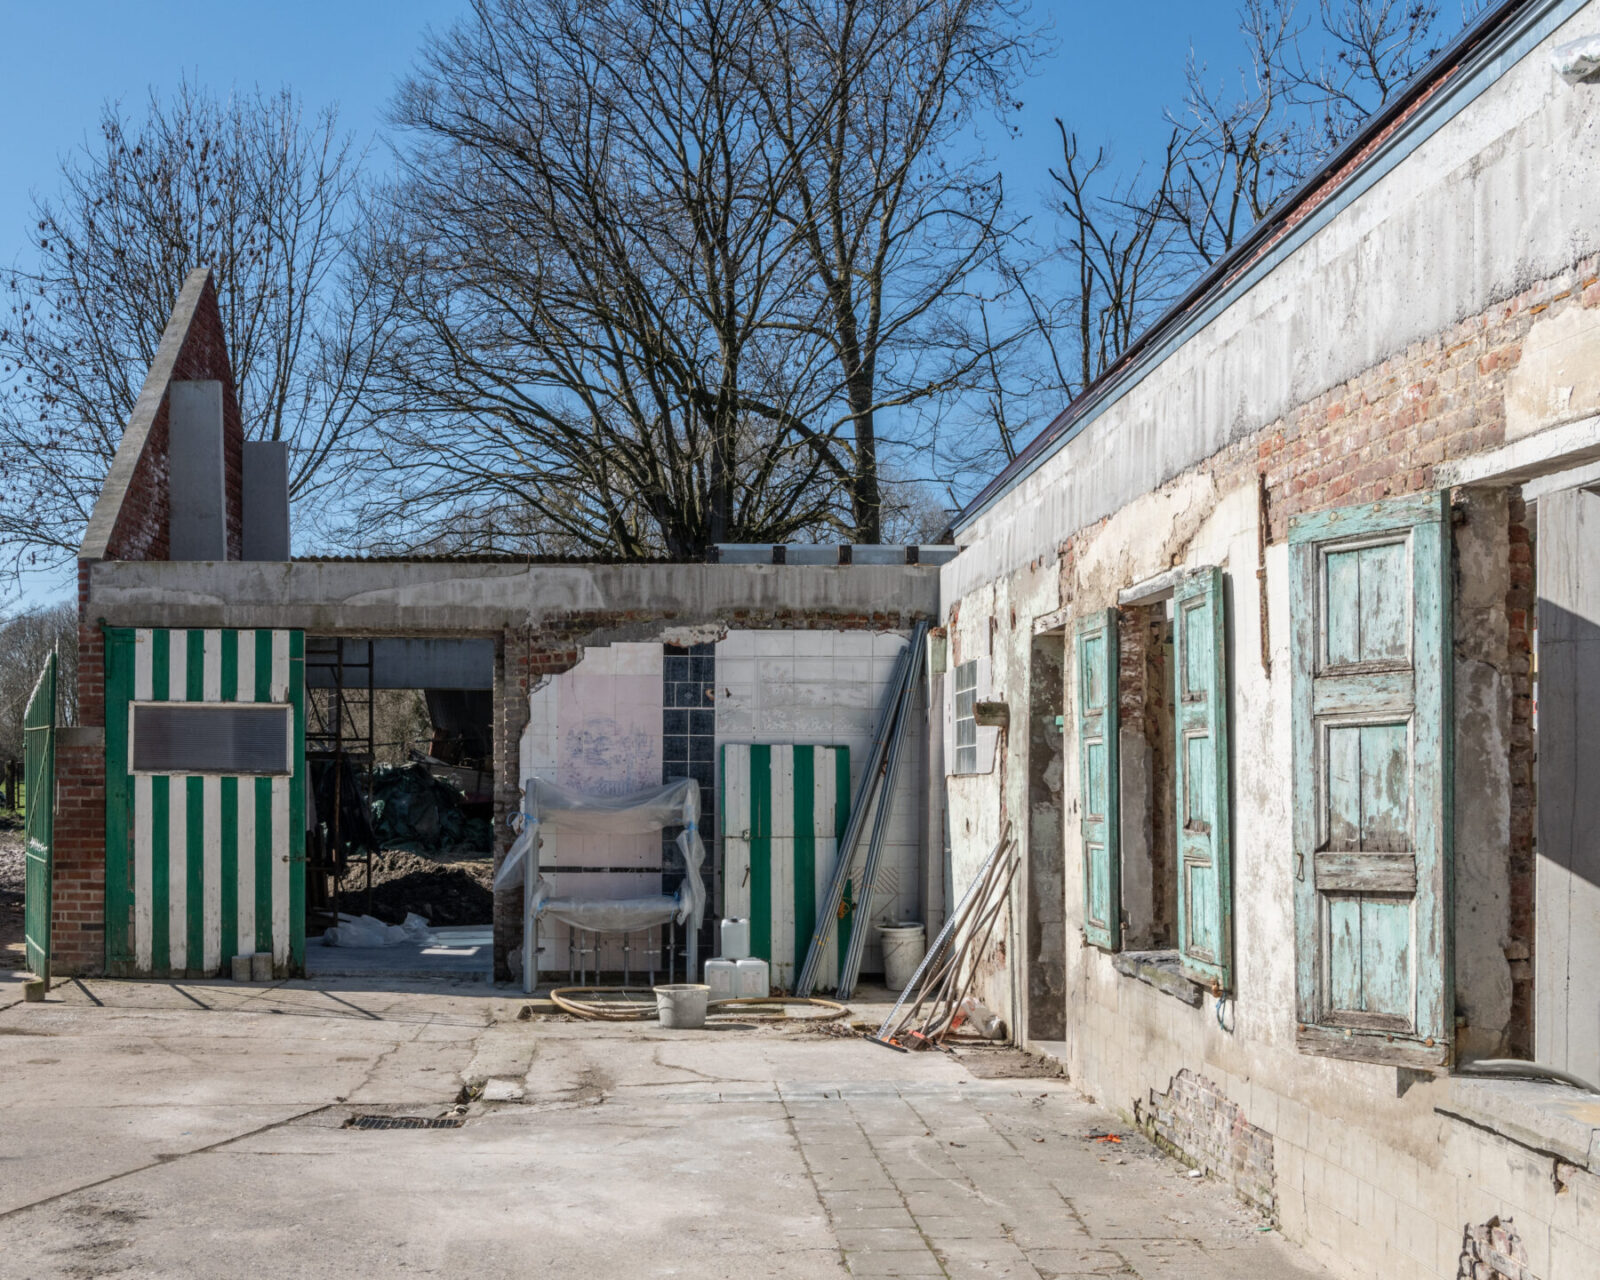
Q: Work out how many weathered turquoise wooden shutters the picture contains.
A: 3